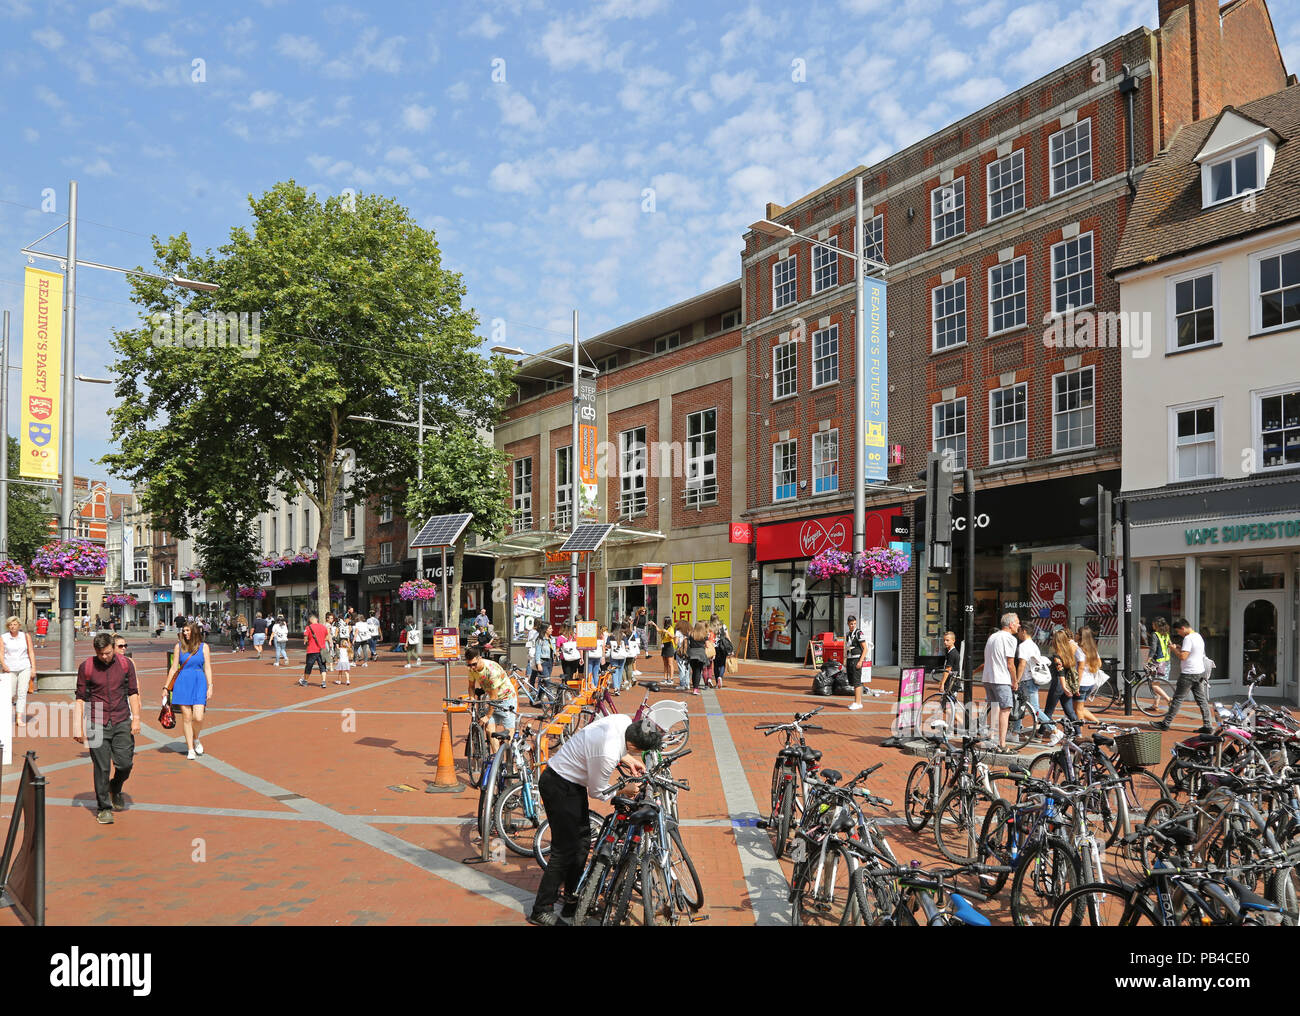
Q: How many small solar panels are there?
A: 2